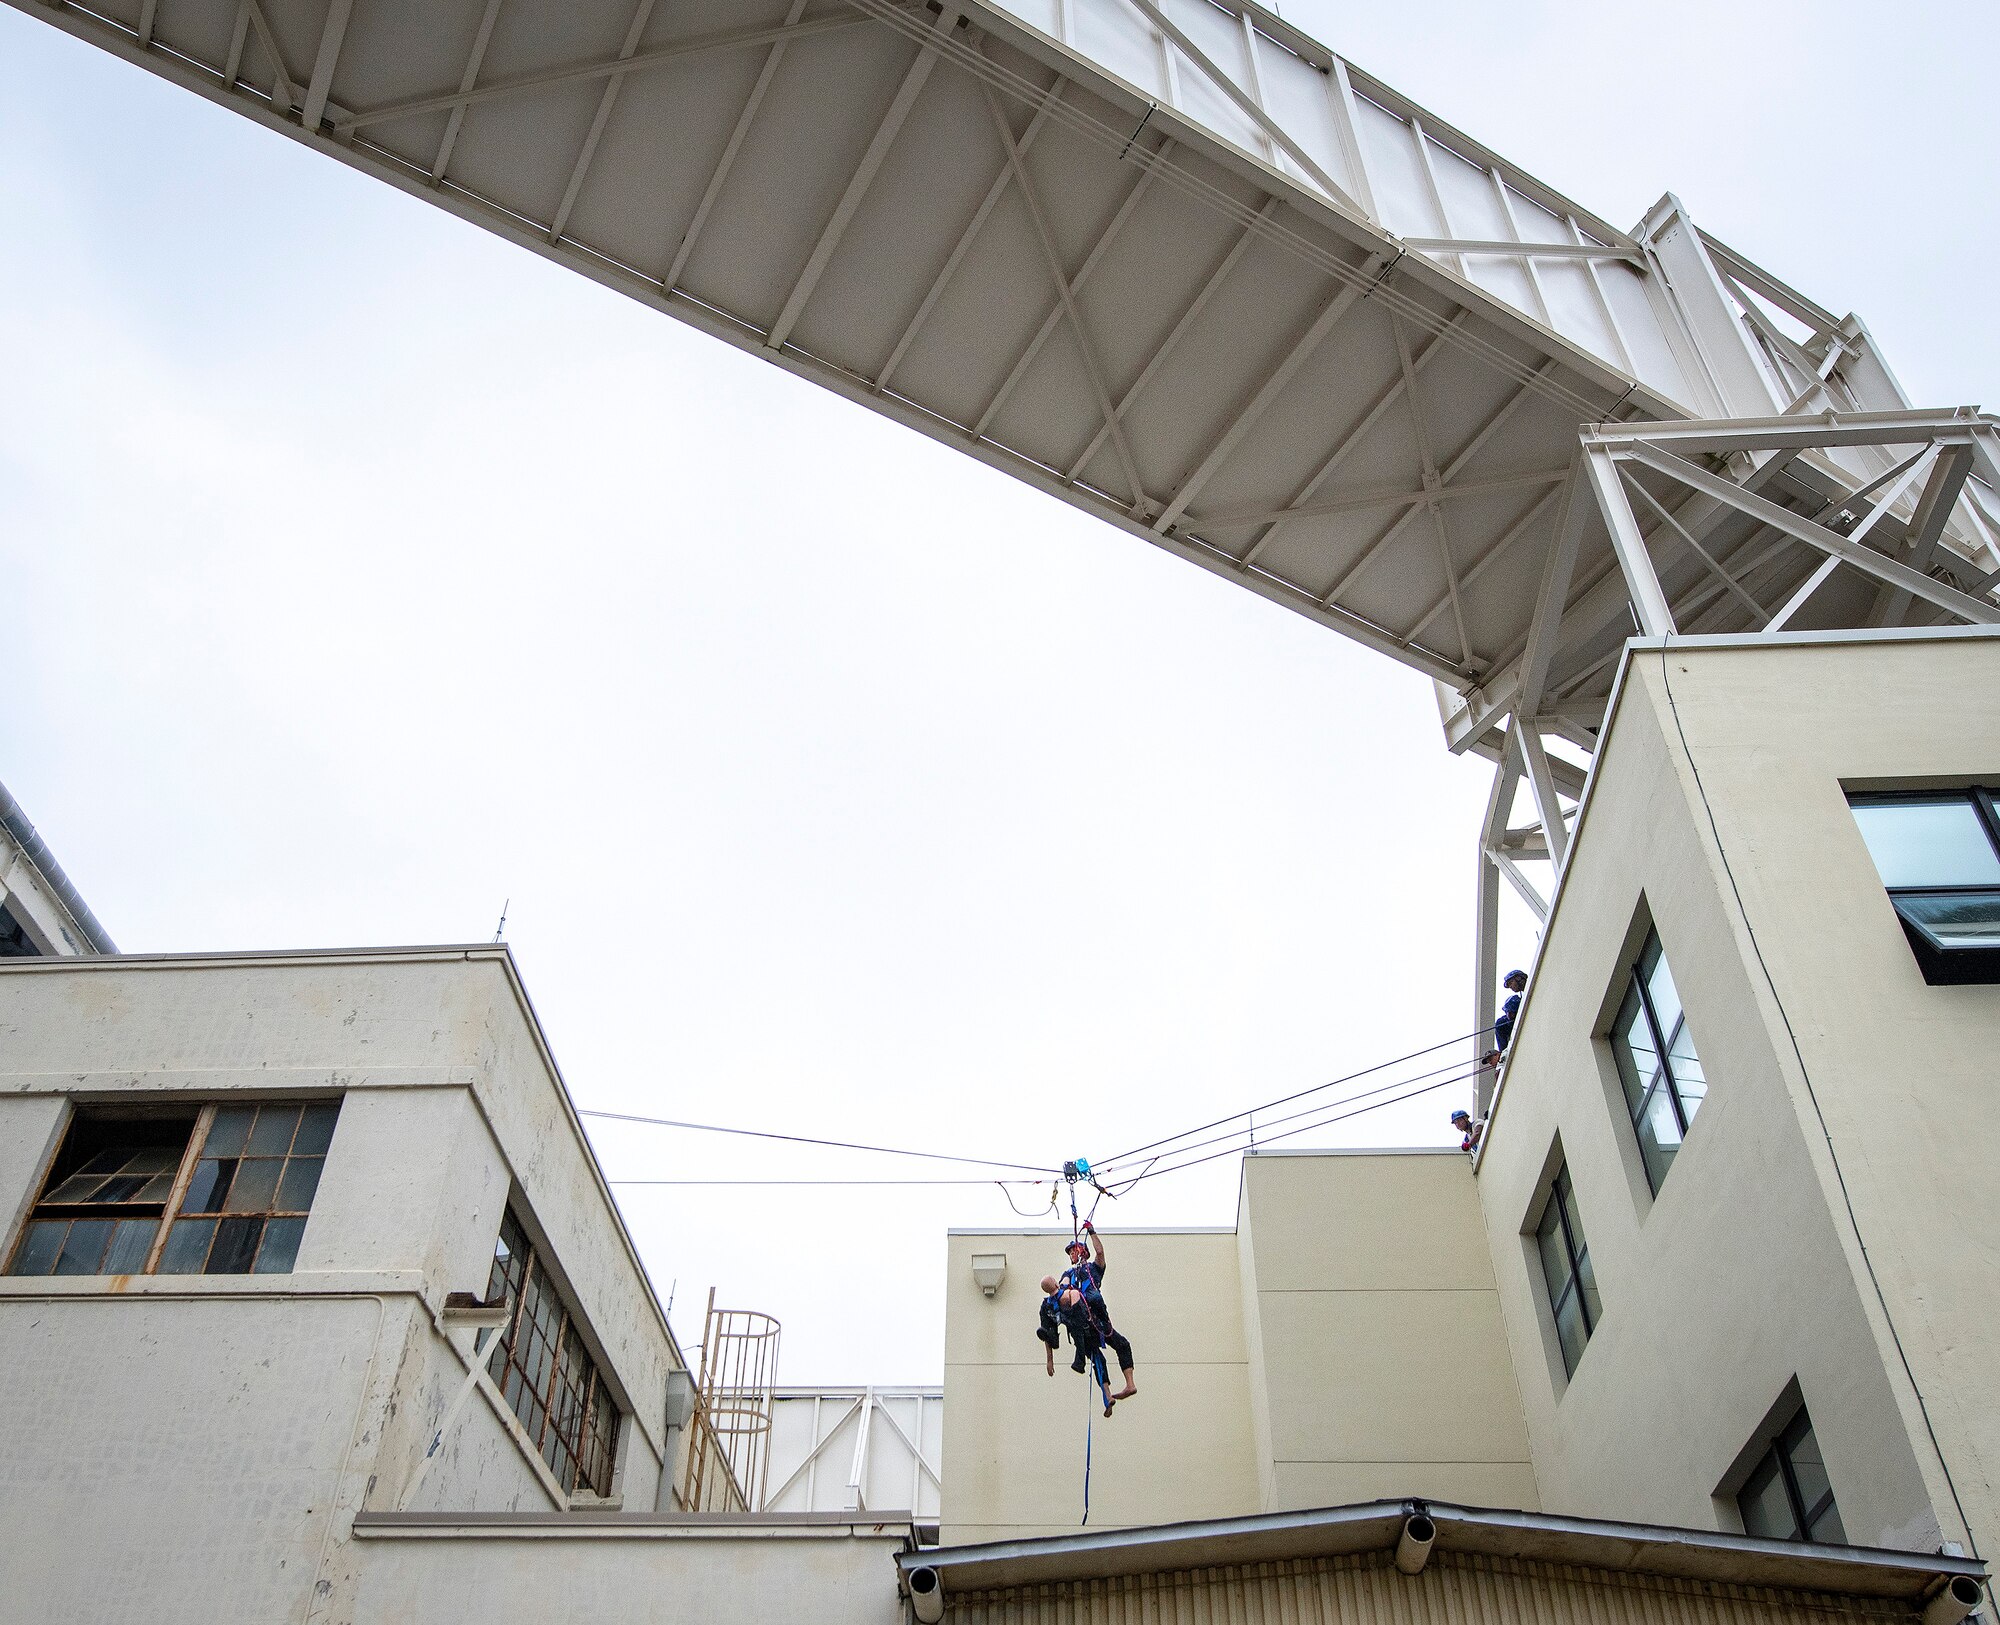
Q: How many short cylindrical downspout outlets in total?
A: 3